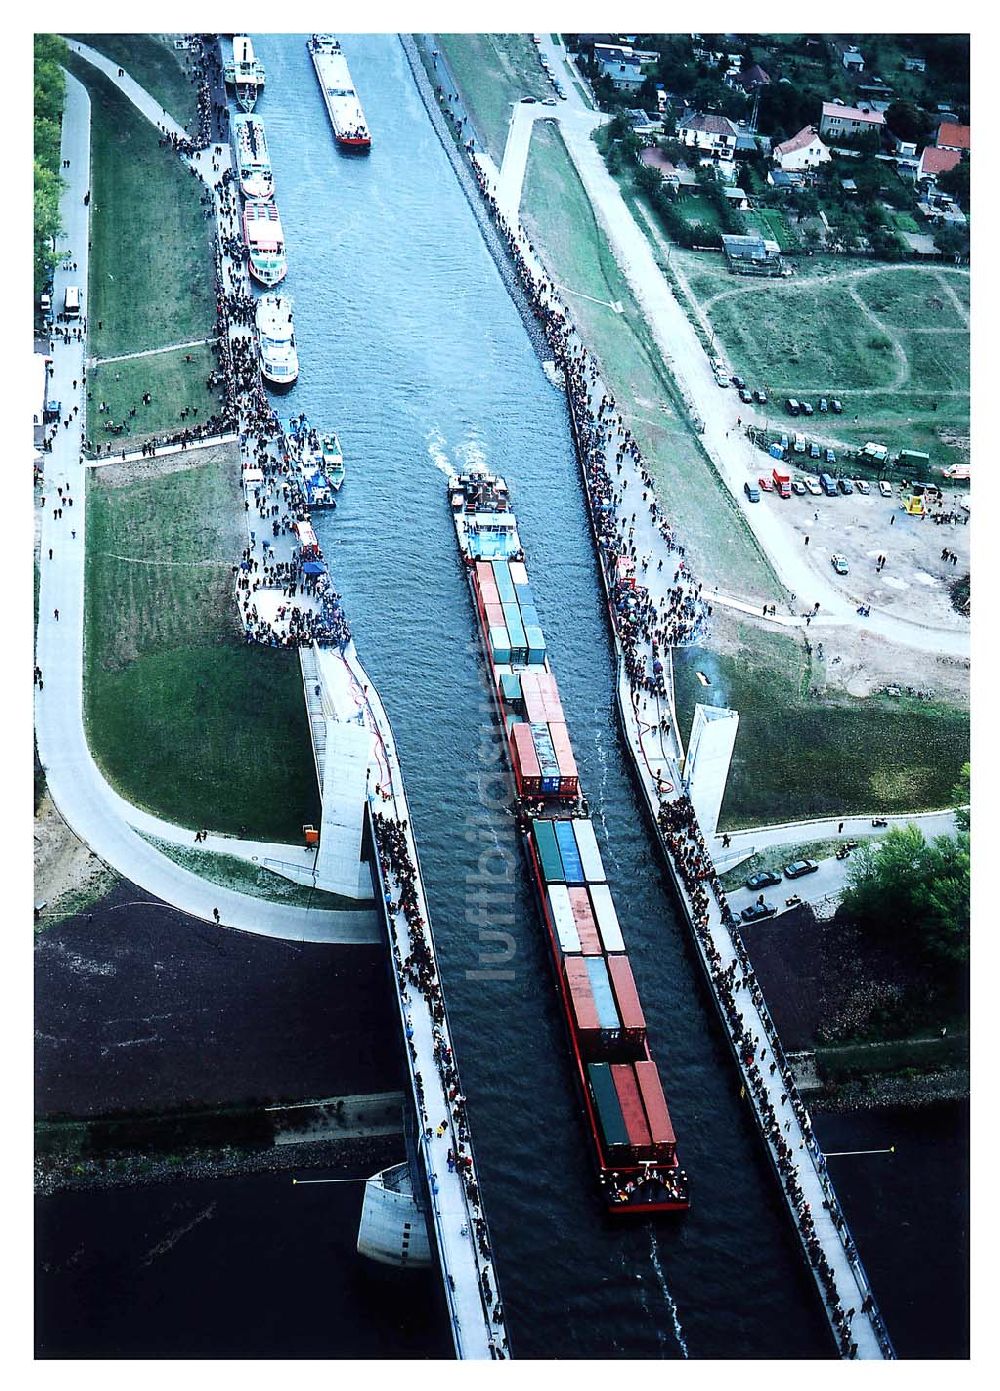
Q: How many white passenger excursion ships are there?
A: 4